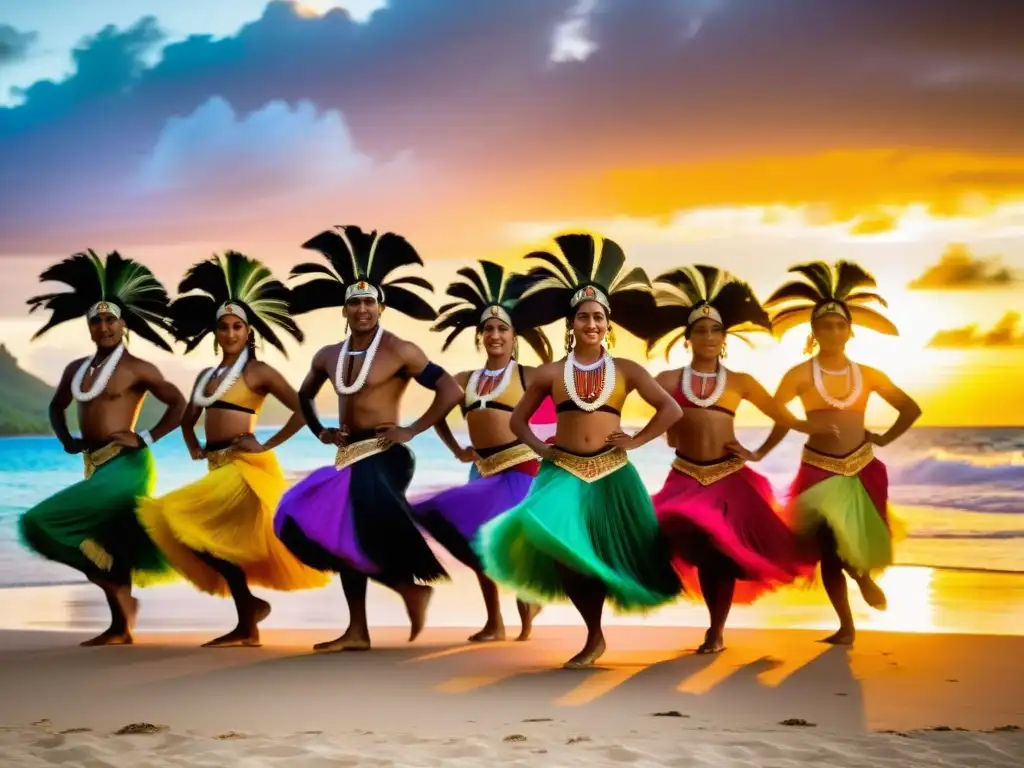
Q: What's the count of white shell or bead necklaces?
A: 7